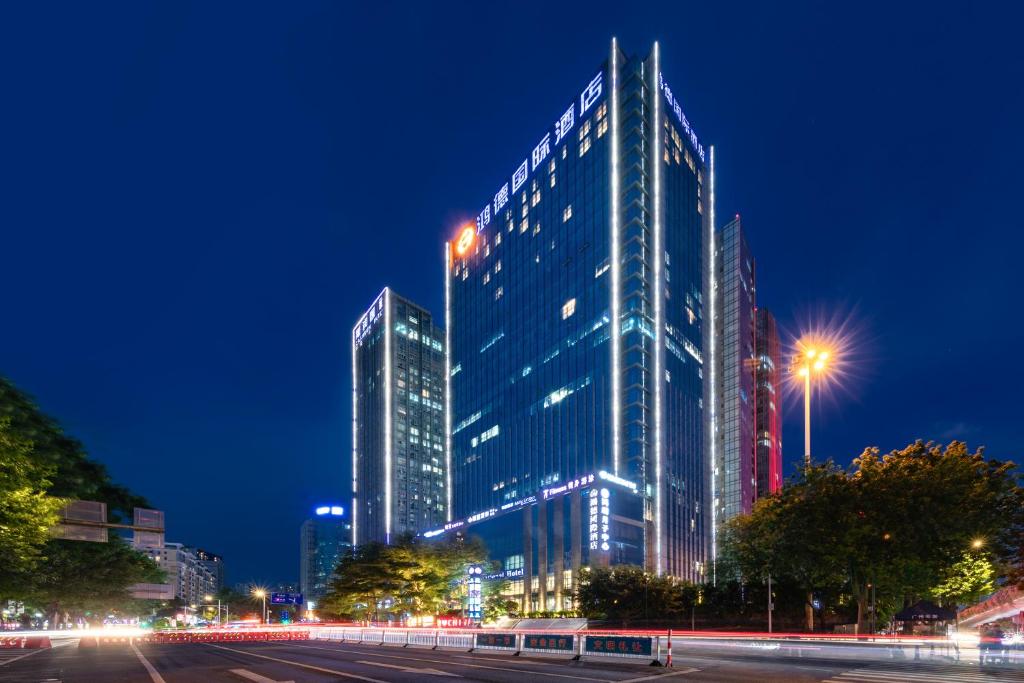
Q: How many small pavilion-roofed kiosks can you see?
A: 1